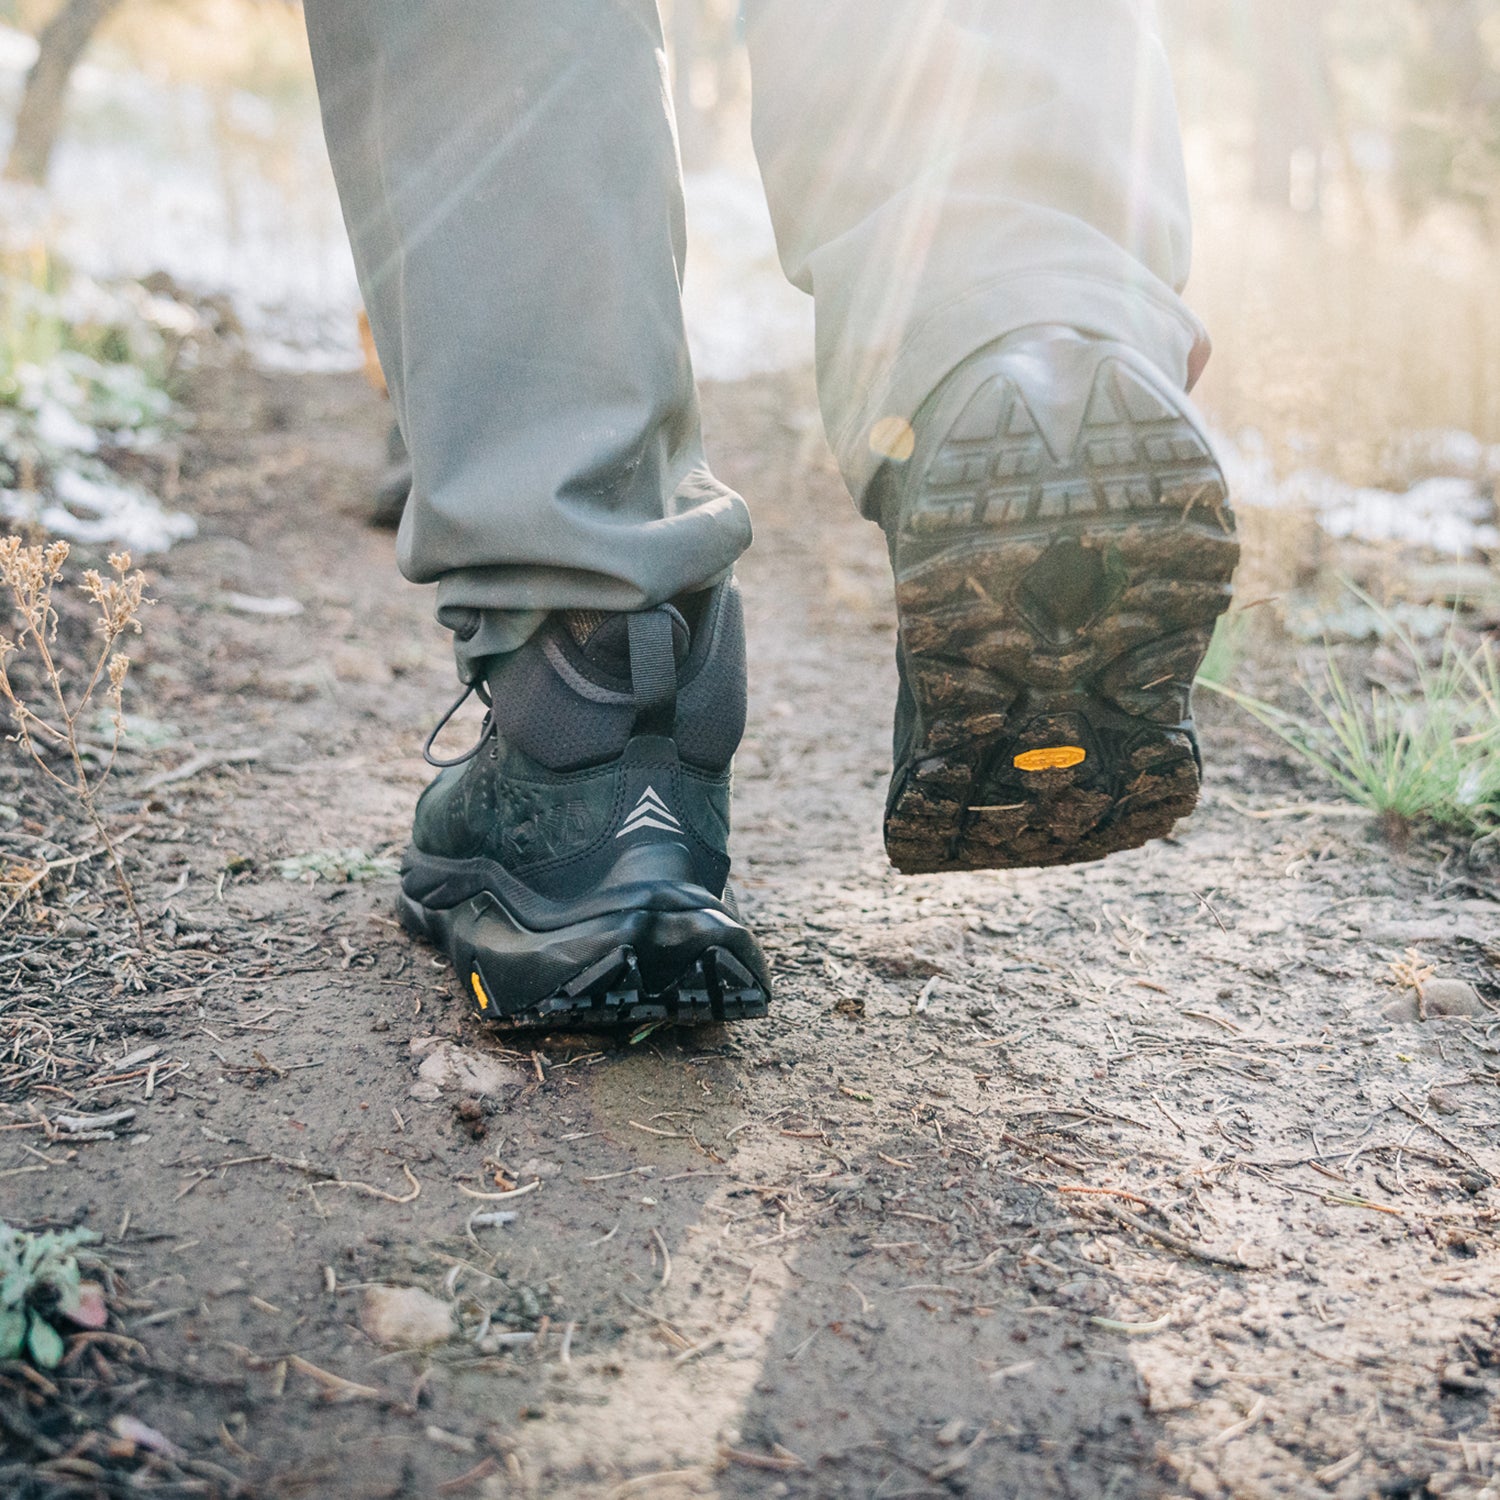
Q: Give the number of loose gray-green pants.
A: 1